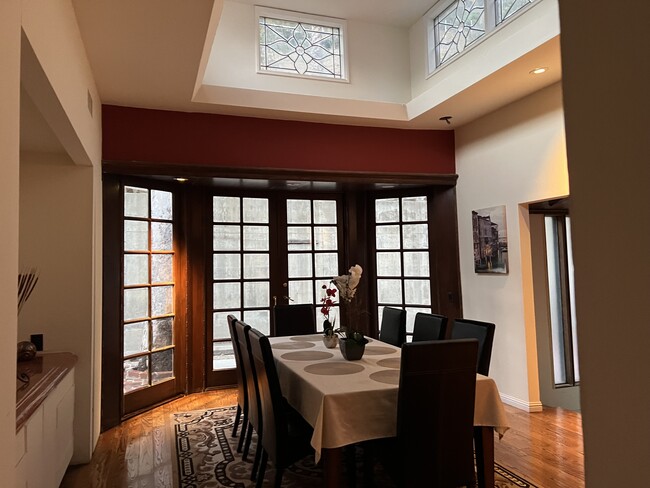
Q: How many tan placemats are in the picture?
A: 8